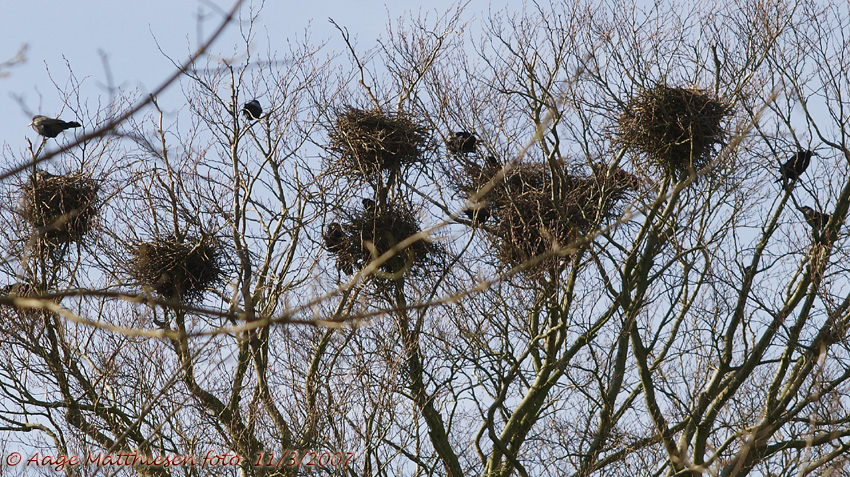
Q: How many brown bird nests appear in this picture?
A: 6